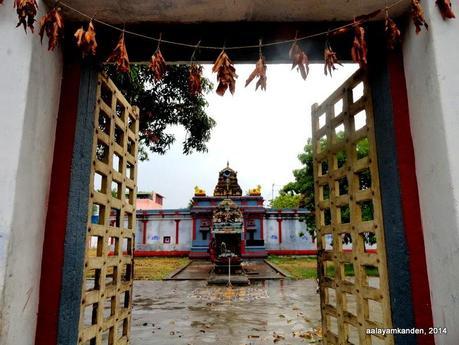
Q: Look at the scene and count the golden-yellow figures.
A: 2